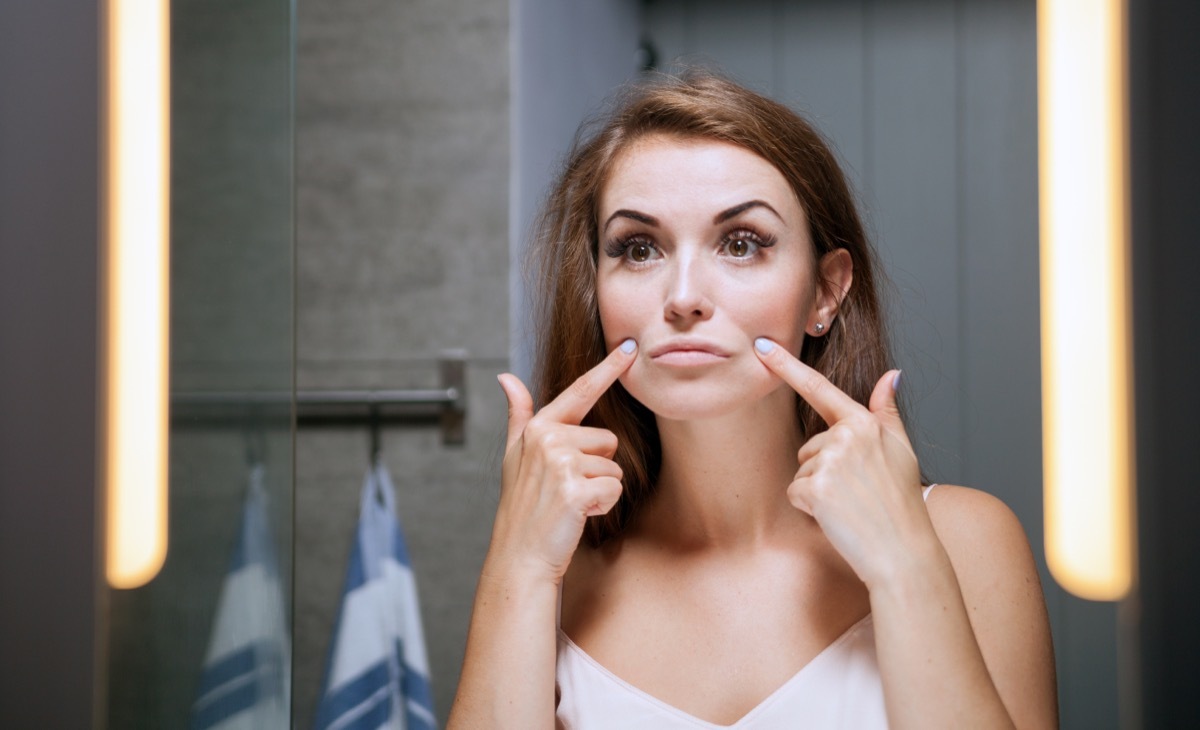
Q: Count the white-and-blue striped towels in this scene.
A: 2